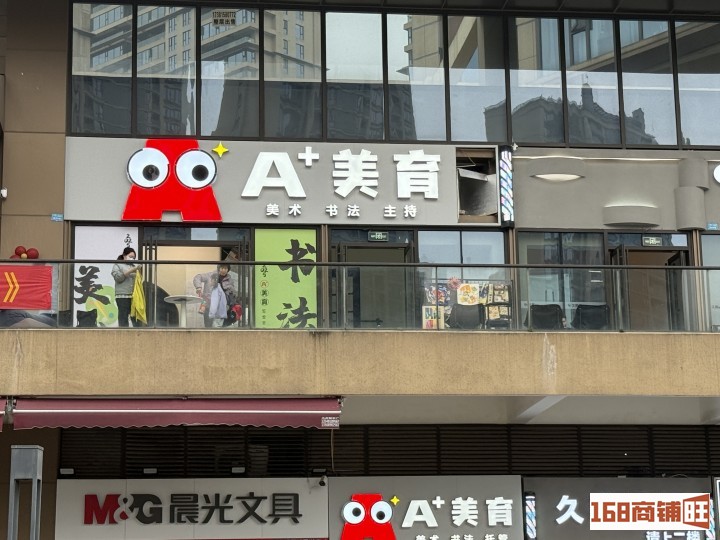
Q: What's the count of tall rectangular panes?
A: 11